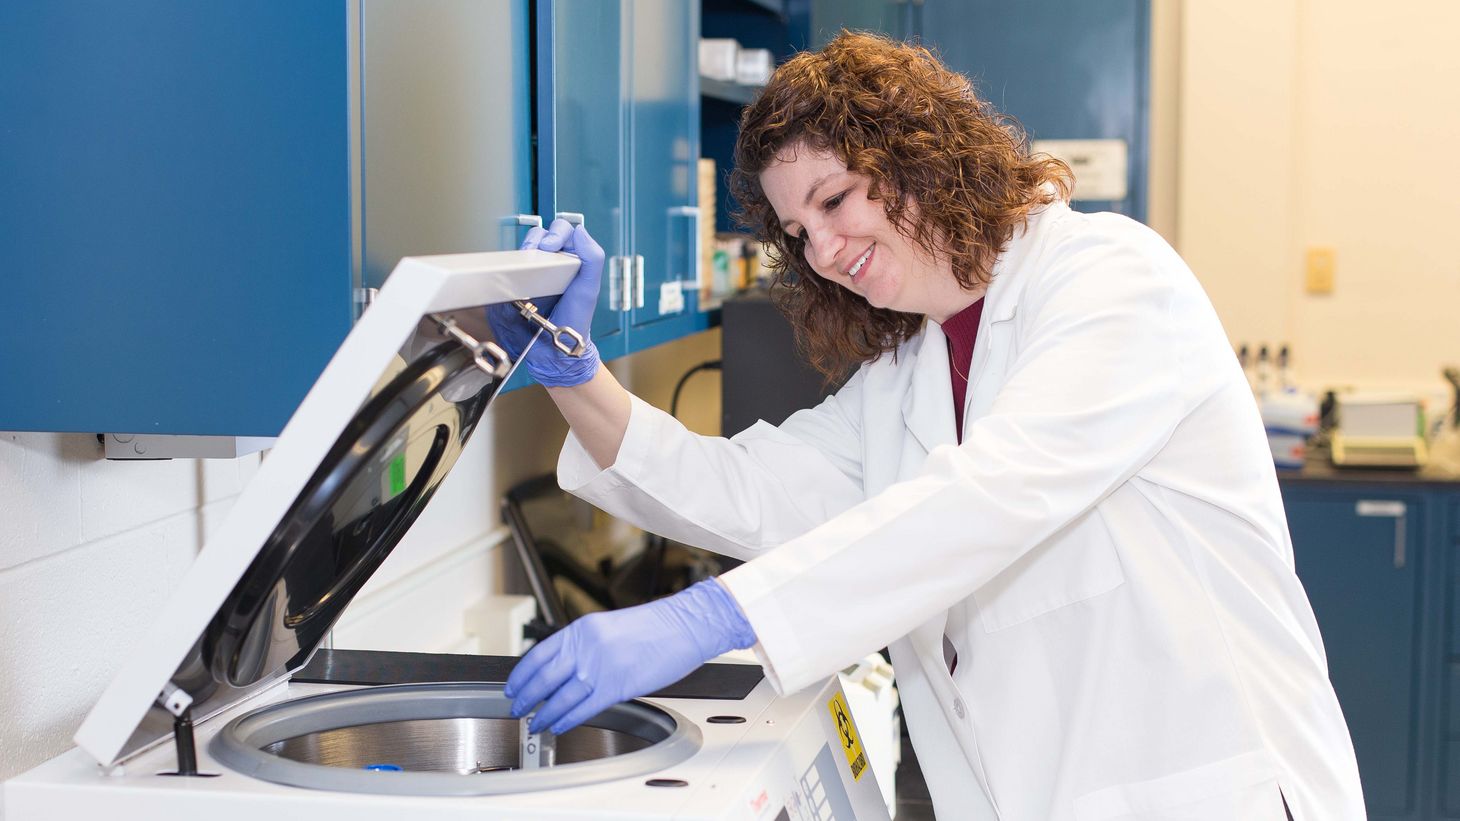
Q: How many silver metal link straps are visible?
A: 2